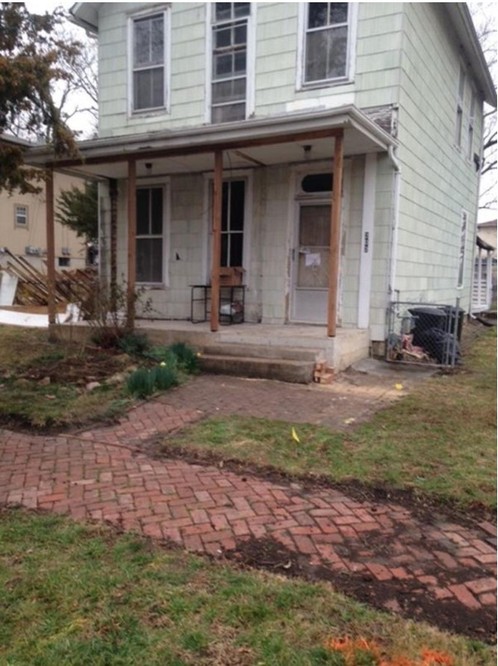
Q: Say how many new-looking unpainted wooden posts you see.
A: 4